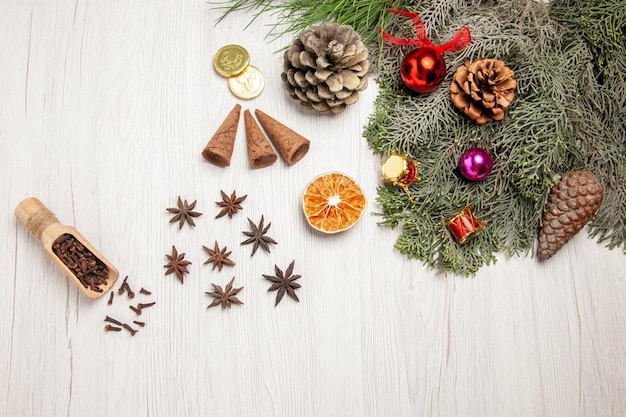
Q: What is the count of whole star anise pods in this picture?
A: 7